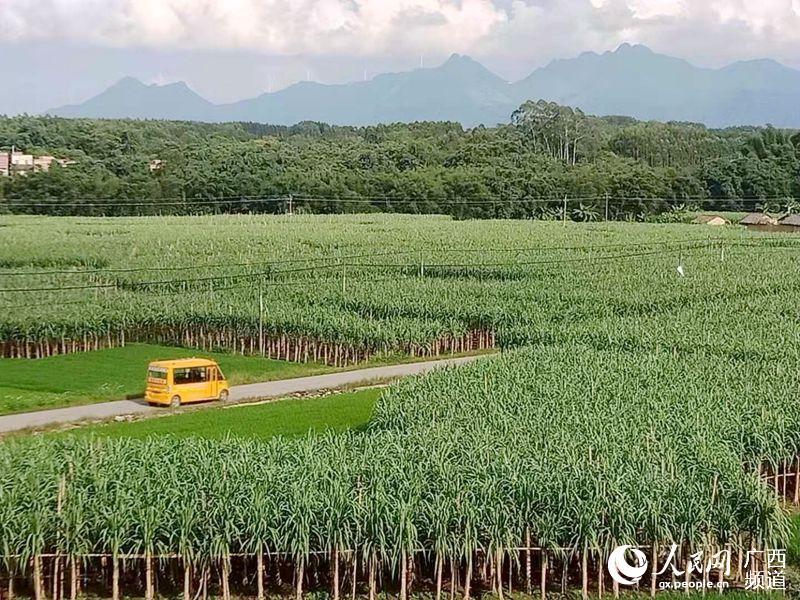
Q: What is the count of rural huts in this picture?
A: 3